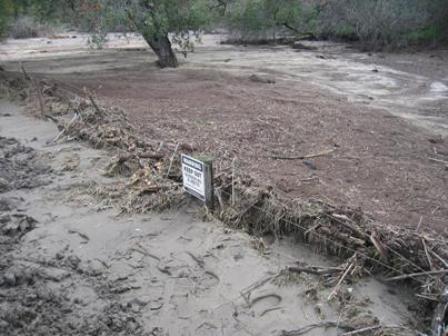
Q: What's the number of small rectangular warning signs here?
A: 1